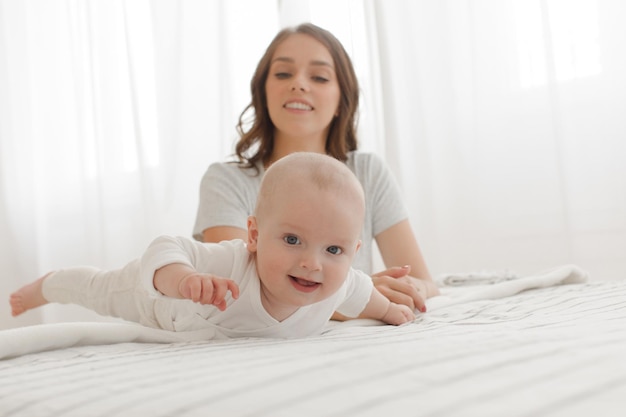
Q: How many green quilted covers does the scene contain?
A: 0